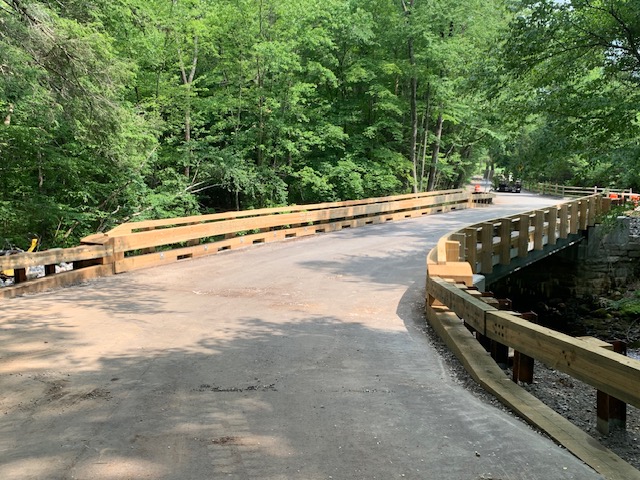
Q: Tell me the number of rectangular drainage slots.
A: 12